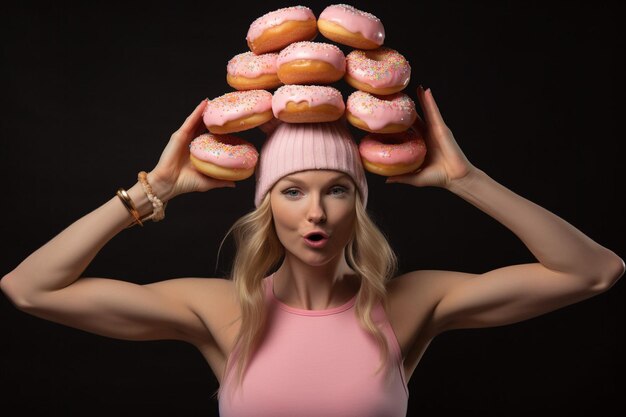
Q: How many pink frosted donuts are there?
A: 10